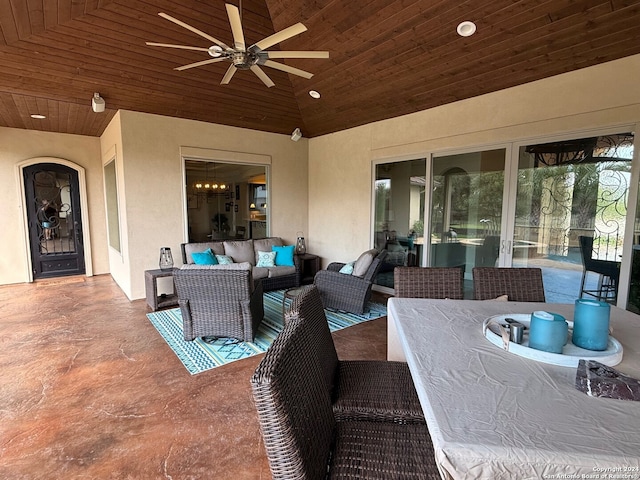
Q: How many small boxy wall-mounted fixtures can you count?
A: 2